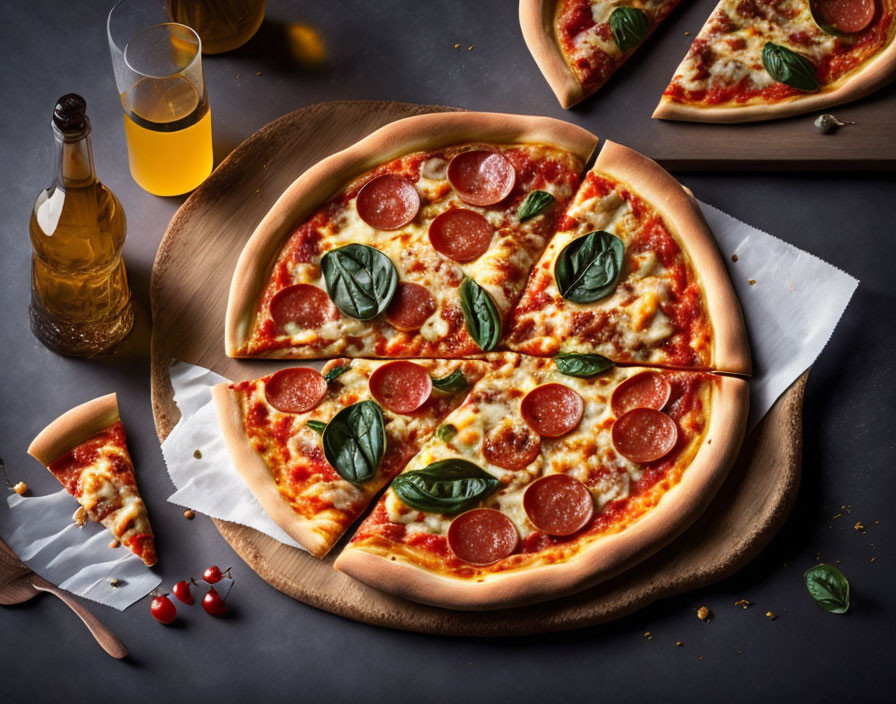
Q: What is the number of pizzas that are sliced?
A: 2